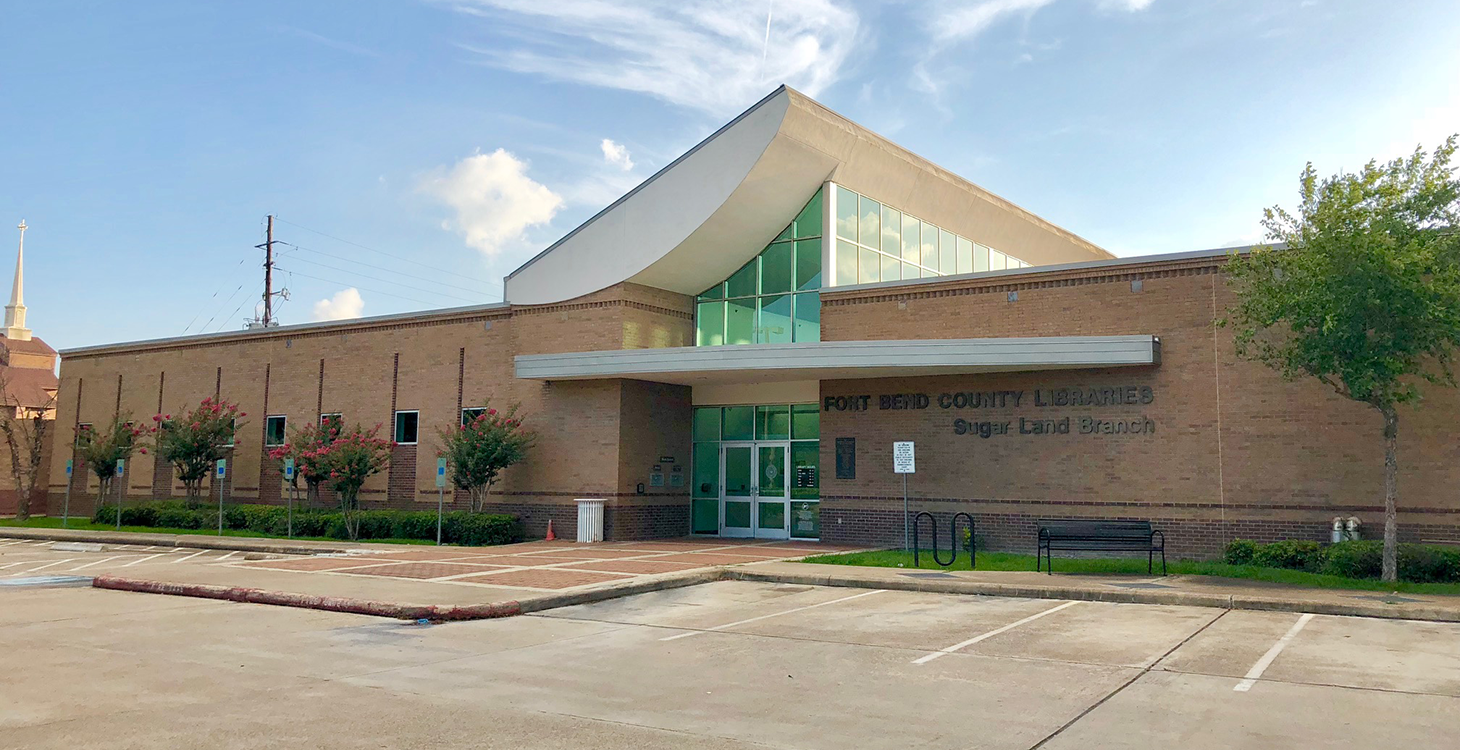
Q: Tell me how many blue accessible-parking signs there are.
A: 5